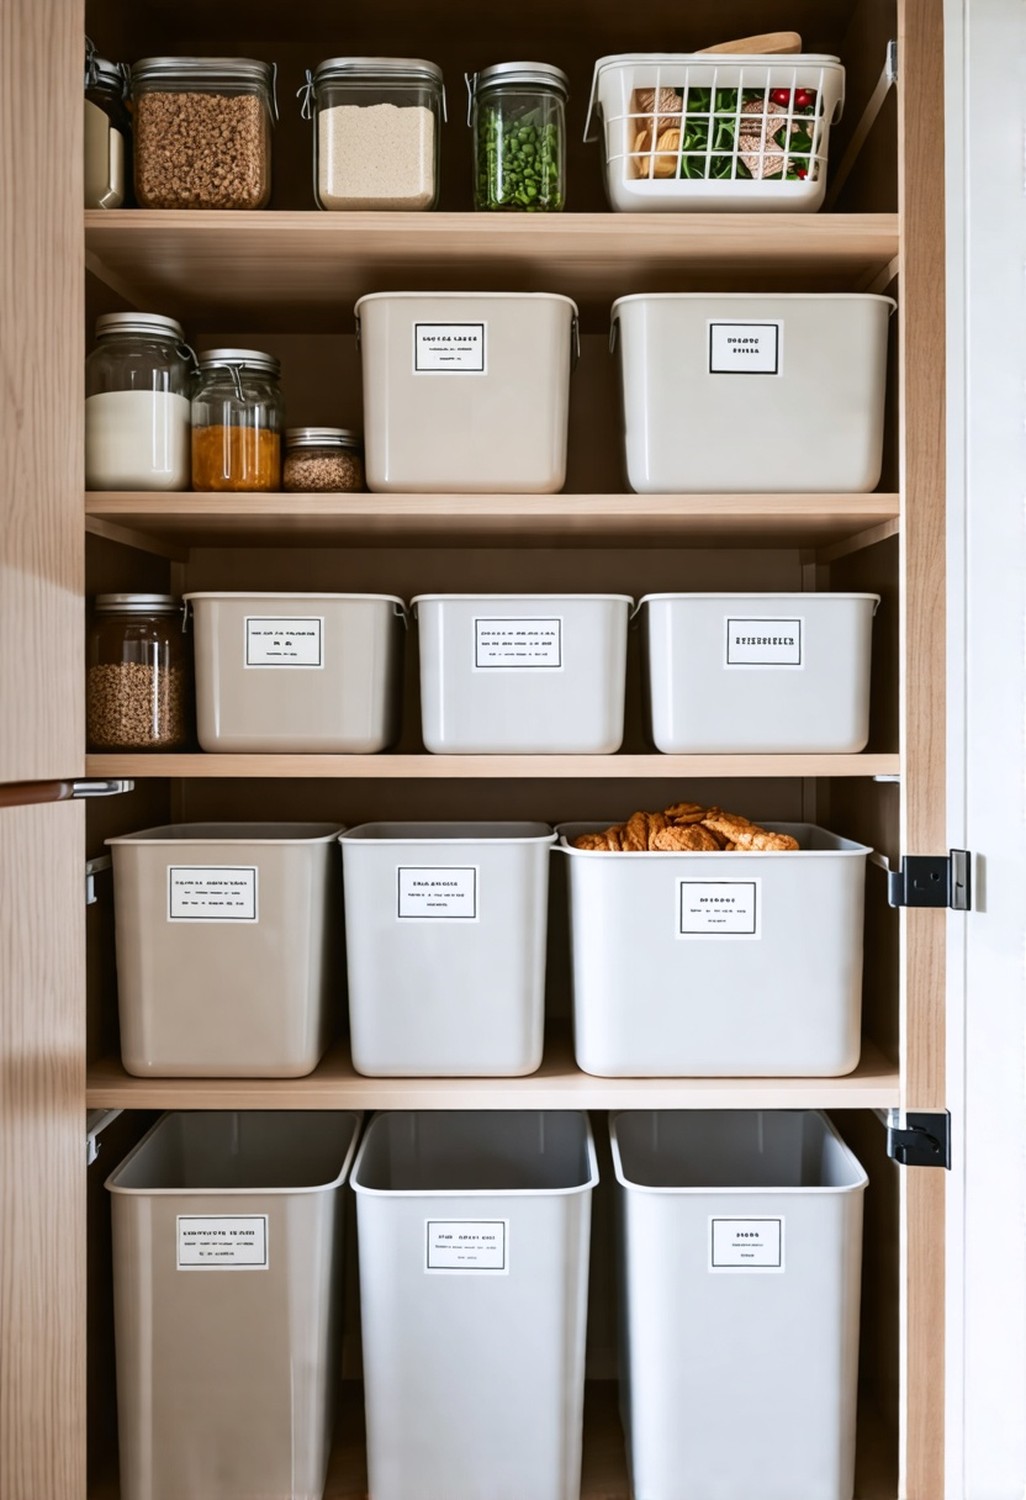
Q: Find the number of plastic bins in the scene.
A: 11